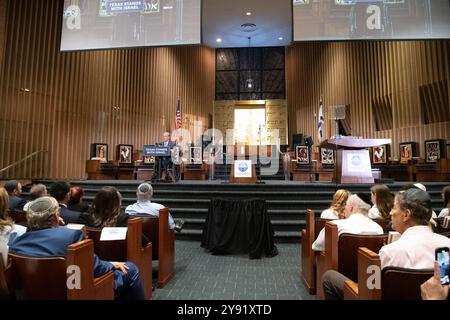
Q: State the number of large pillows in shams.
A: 0